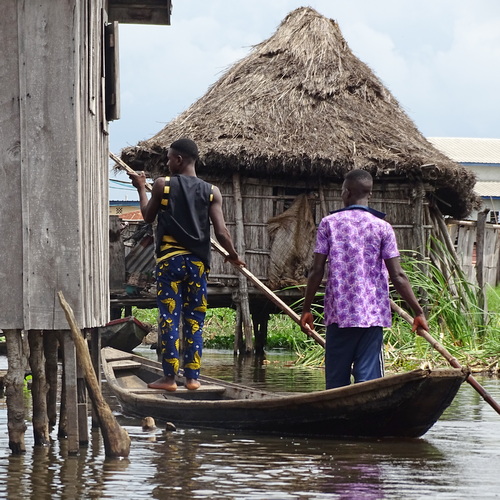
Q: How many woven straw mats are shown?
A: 1